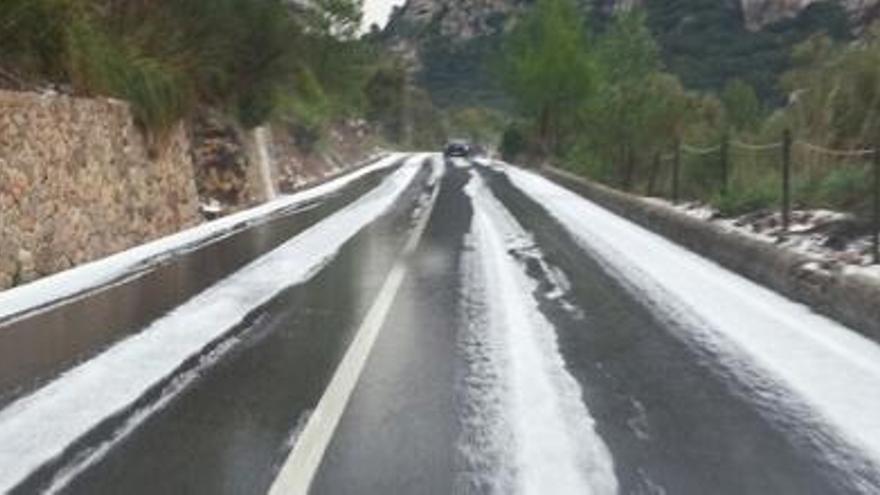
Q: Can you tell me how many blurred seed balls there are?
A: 0